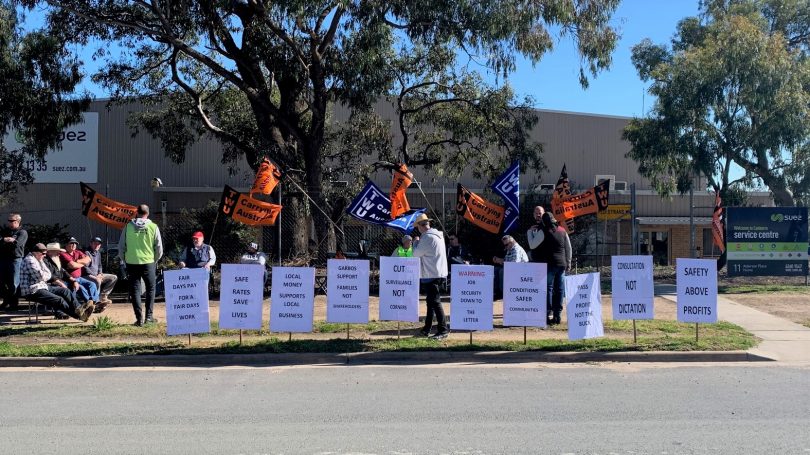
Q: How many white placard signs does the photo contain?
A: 10